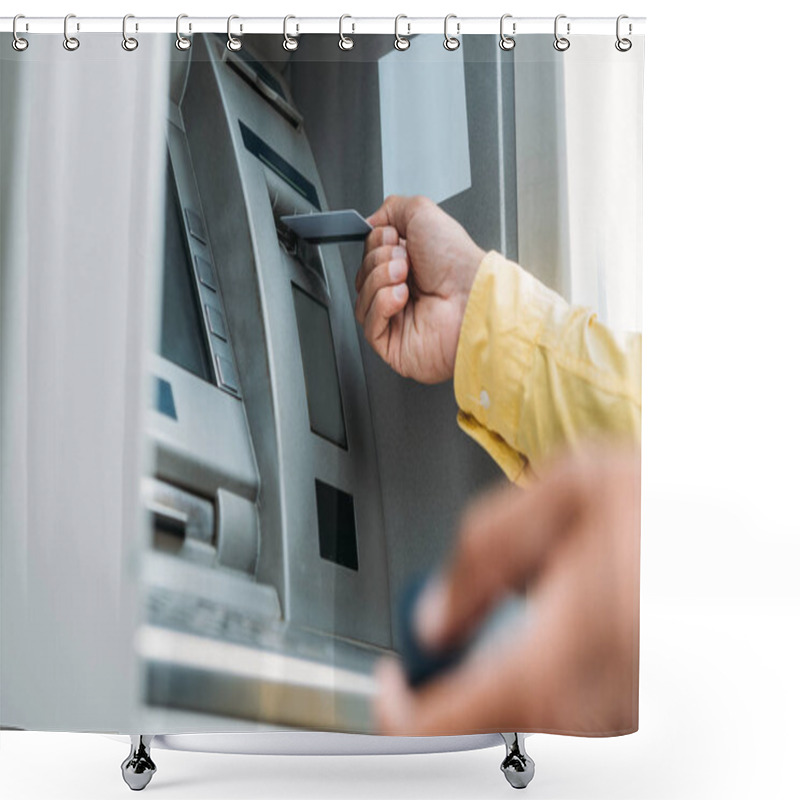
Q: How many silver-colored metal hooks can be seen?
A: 12